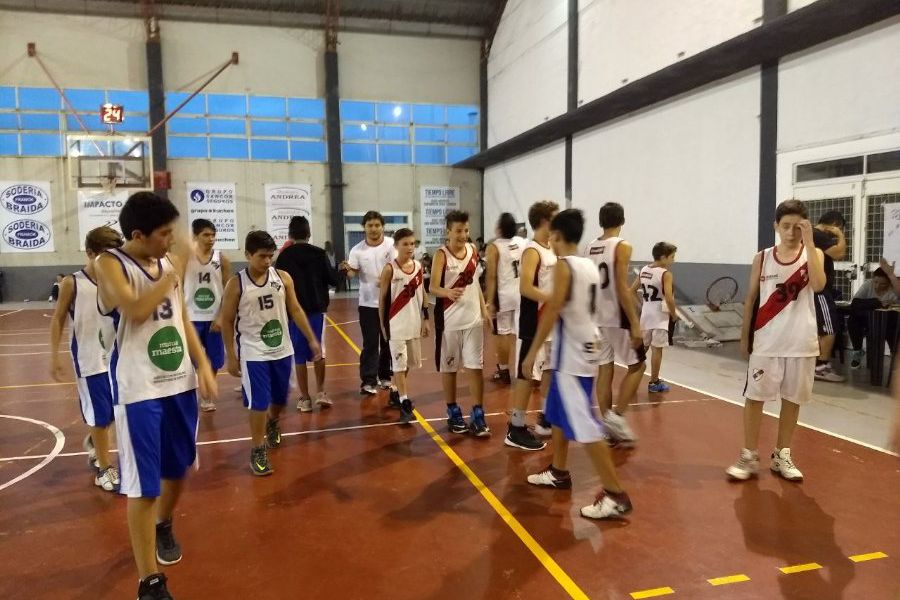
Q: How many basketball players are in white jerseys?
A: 12